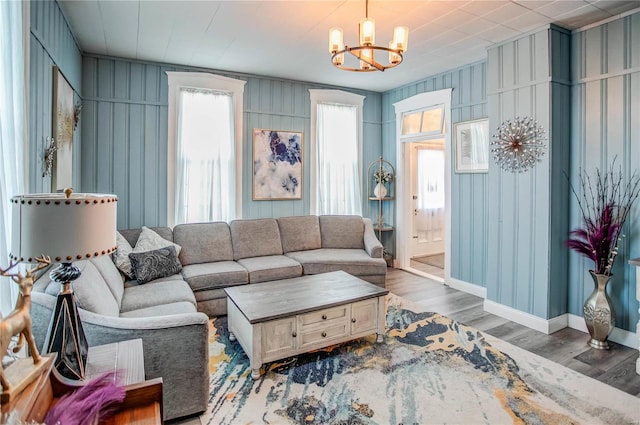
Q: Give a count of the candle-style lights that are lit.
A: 6